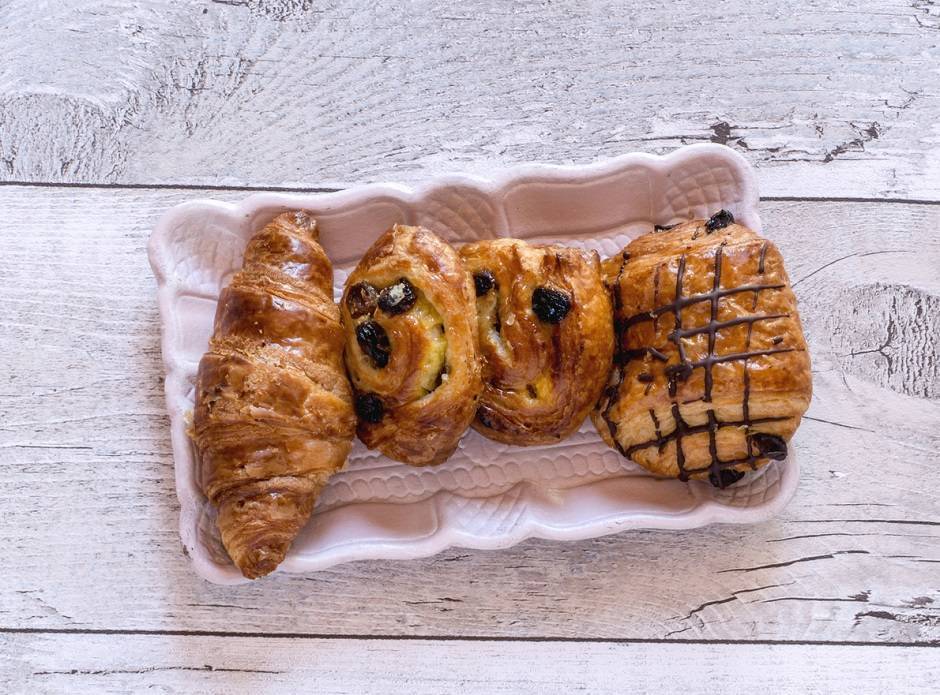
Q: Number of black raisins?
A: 6